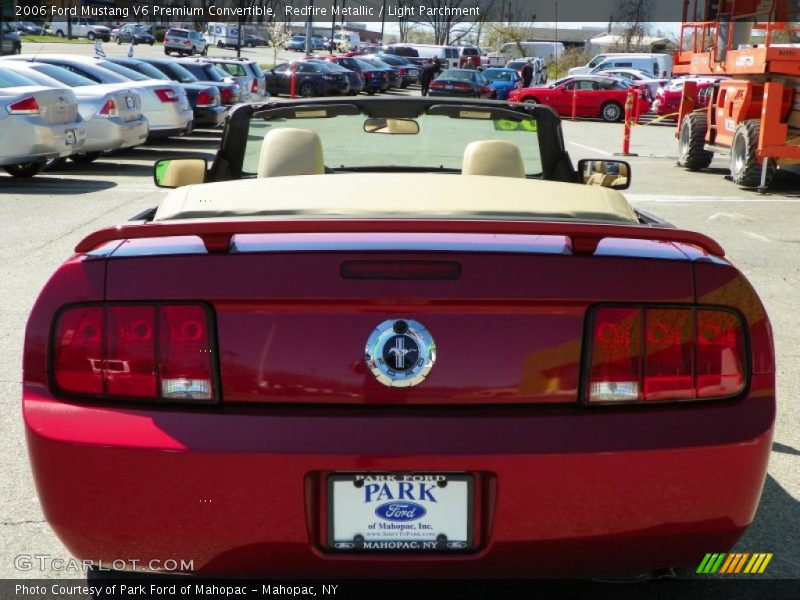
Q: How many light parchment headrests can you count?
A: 2